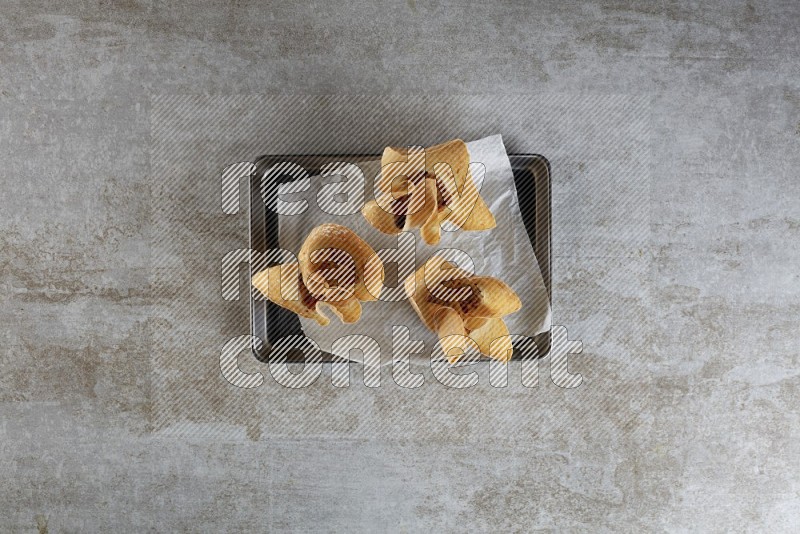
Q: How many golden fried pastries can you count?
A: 3